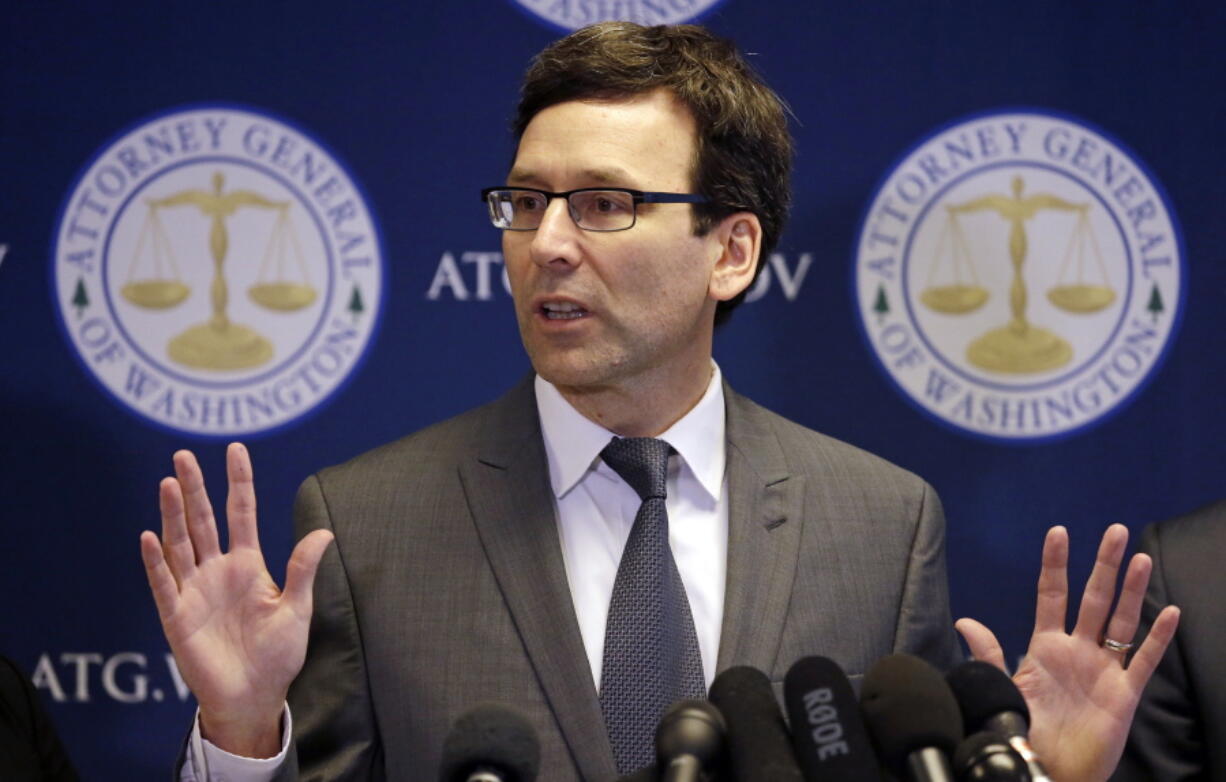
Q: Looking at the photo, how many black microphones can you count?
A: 7